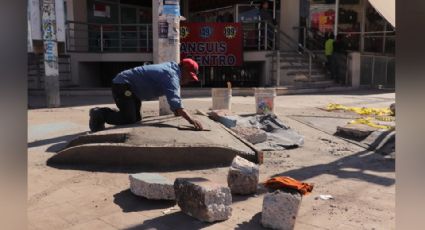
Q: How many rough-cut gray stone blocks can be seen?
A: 4